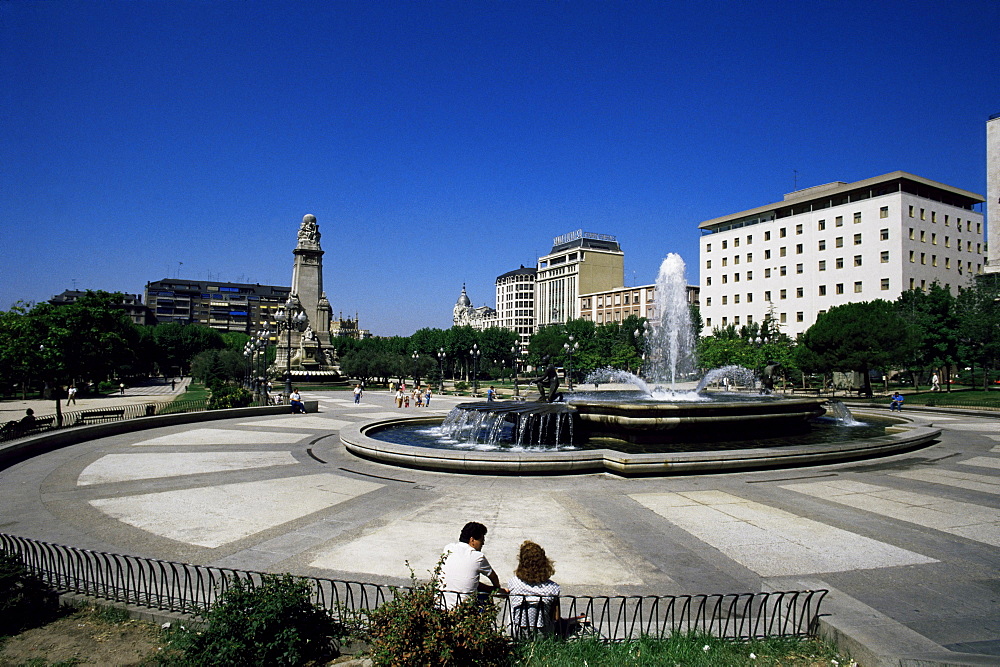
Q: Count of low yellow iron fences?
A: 0